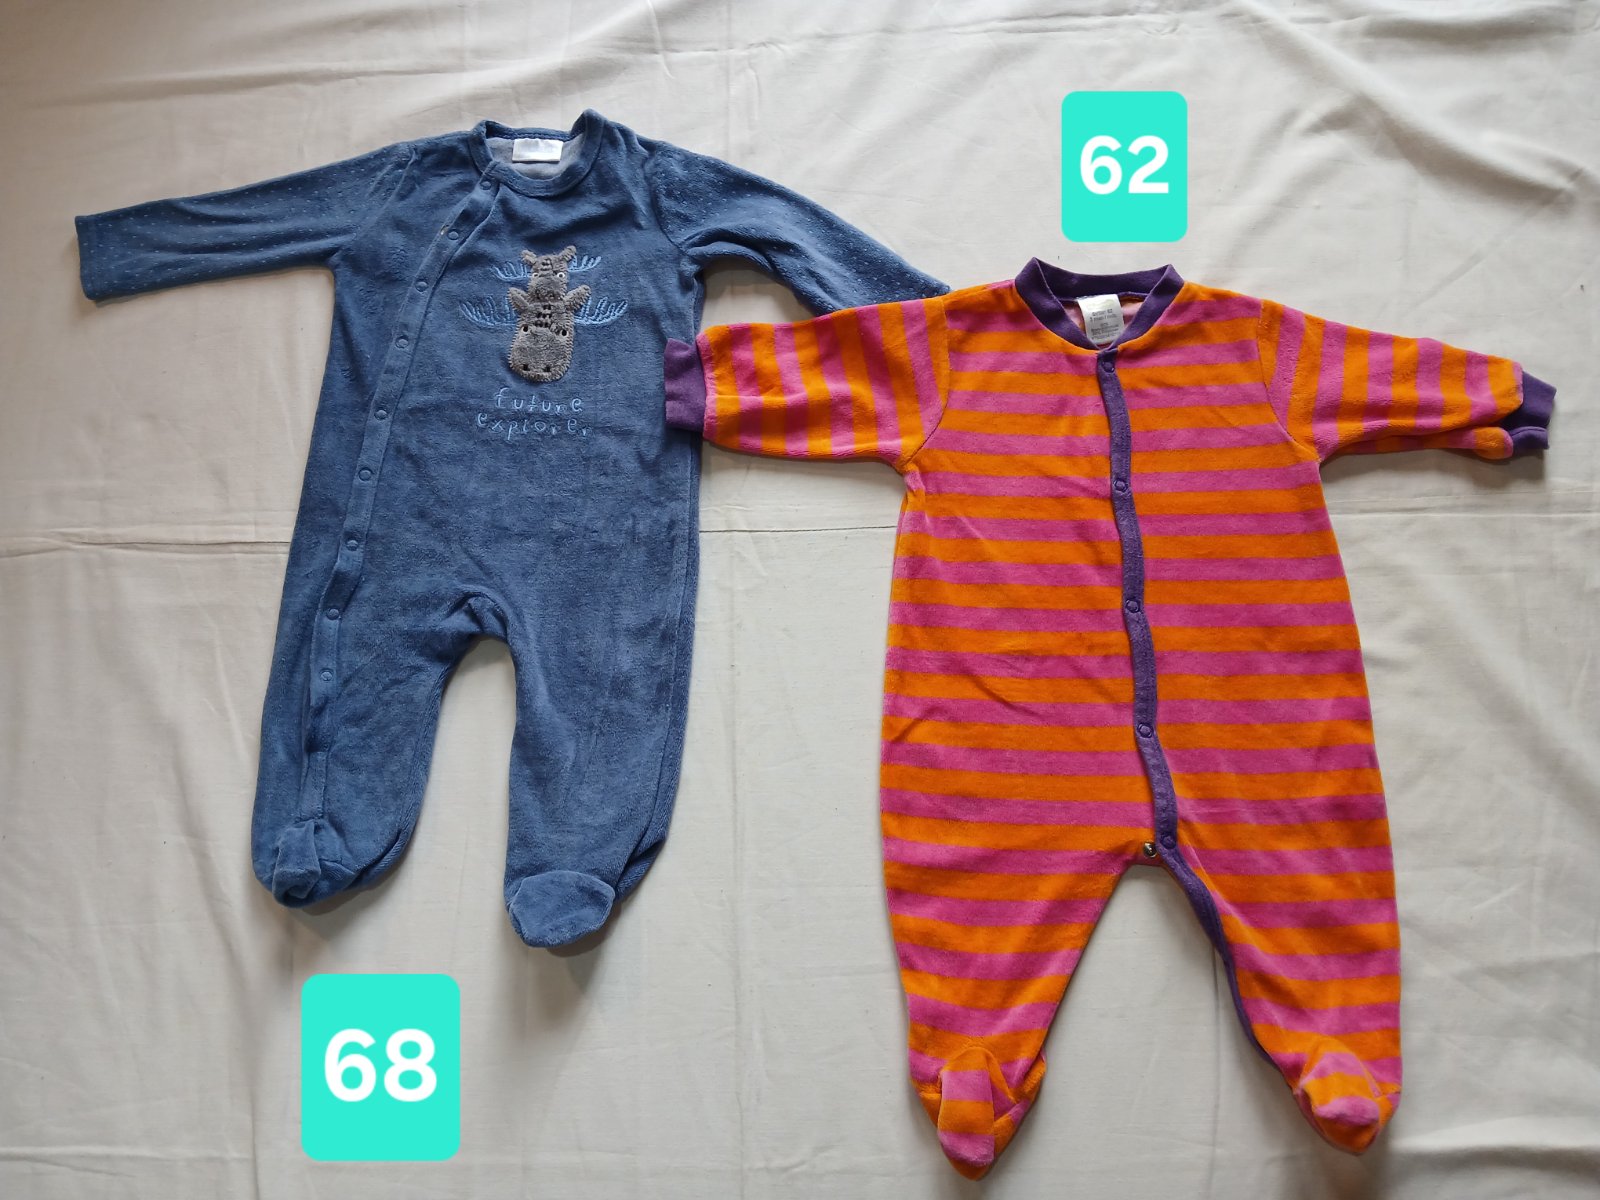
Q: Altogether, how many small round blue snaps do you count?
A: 9